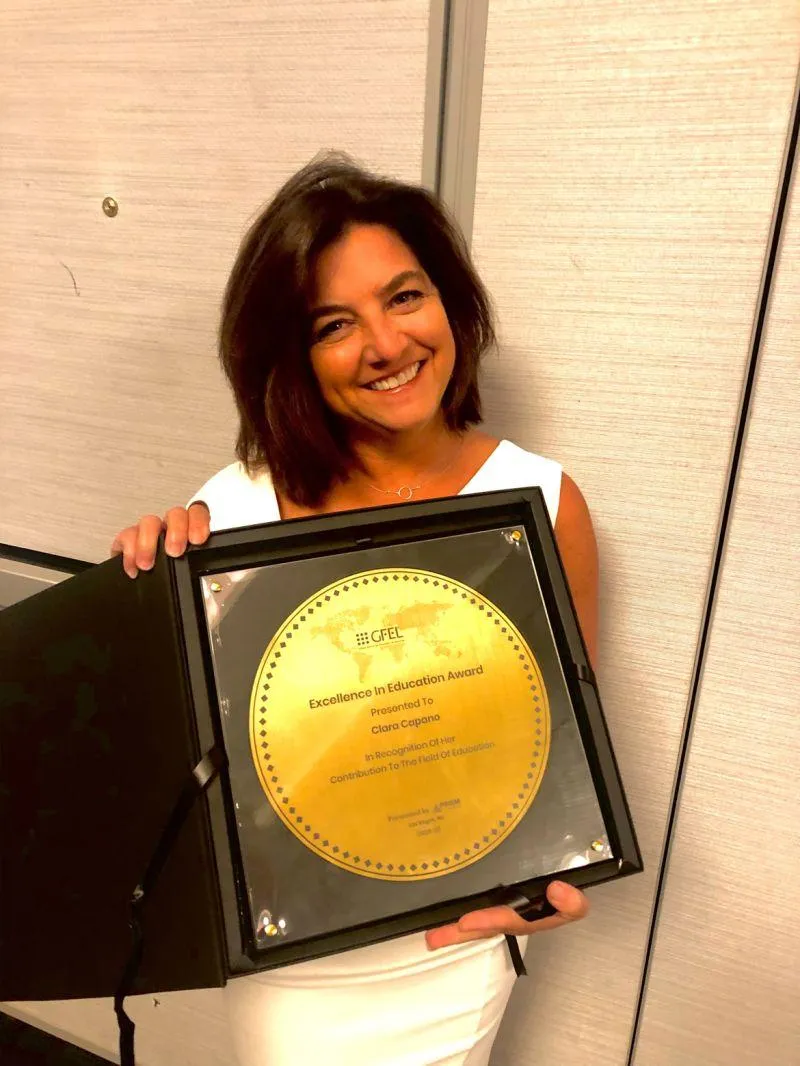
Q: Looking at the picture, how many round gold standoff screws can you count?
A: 4